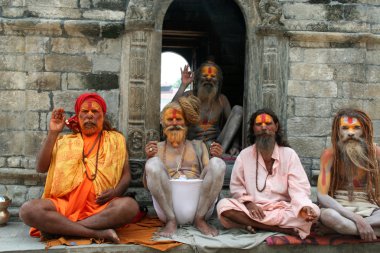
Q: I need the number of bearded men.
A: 5